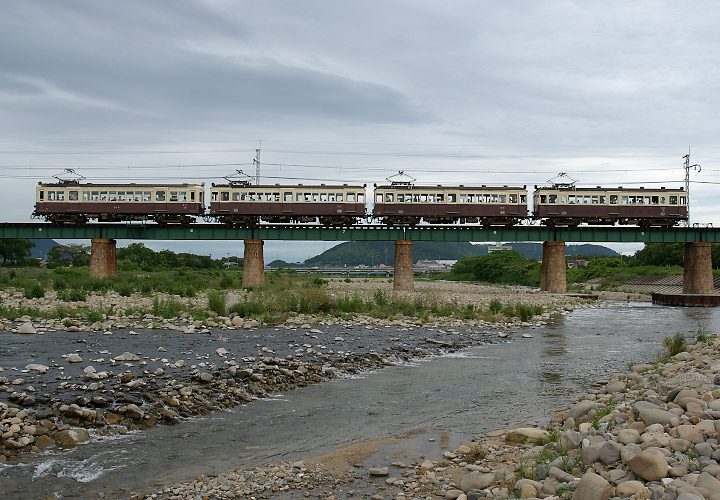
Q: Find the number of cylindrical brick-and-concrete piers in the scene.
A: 5